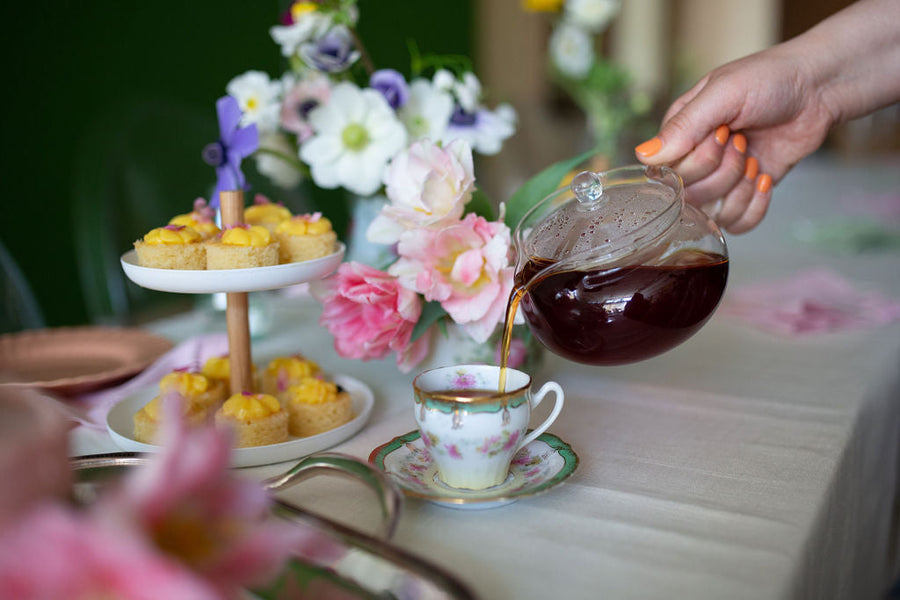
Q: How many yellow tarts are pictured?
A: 11